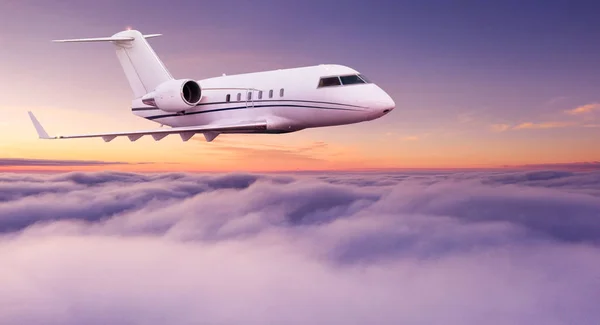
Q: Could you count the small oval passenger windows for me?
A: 6